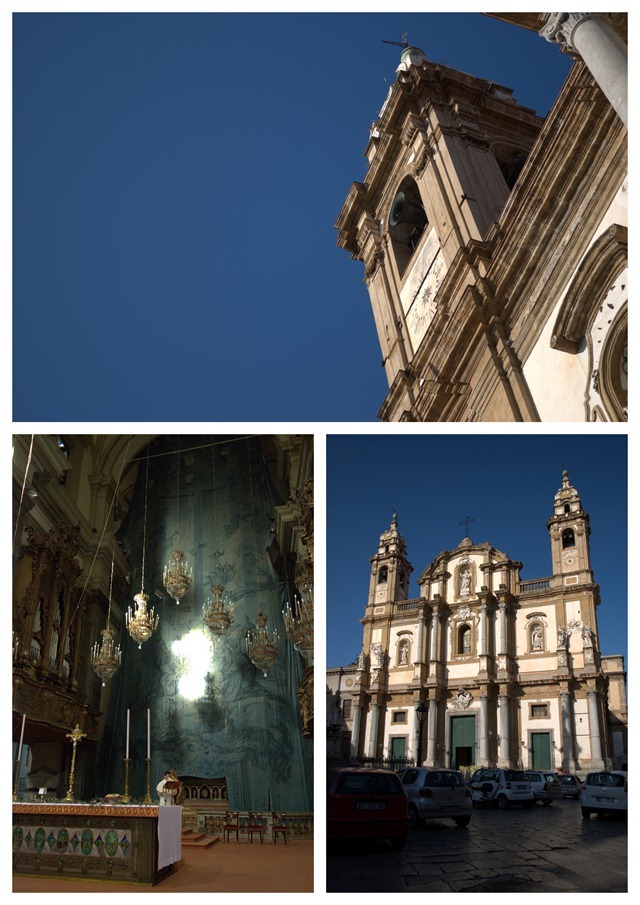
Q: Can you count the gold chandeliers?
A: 6